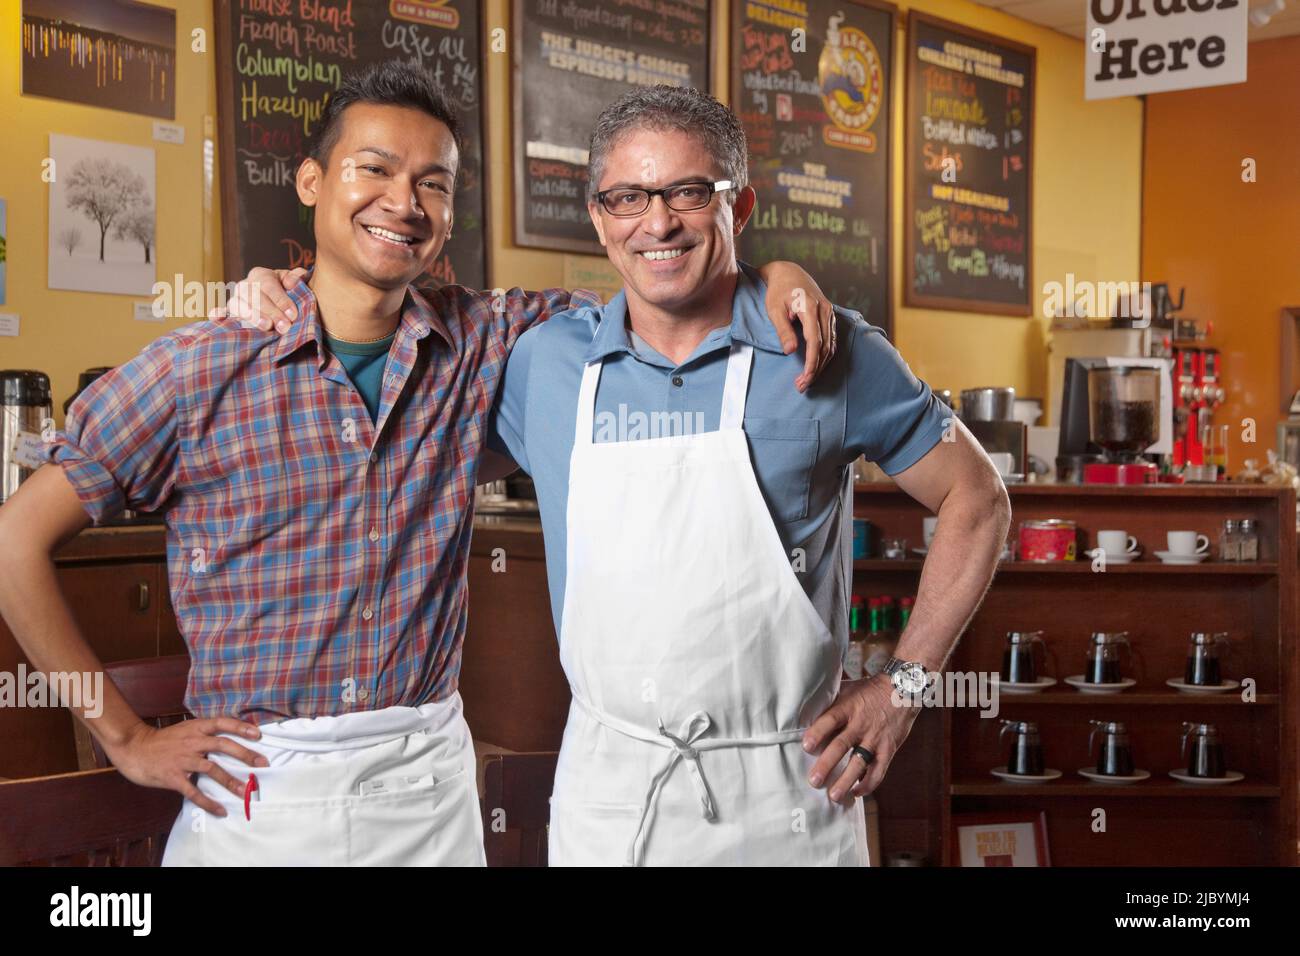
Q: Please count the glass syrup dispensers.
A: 6